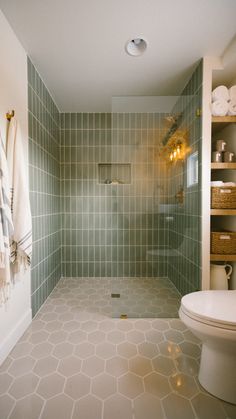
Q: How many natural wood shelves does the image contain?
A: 4